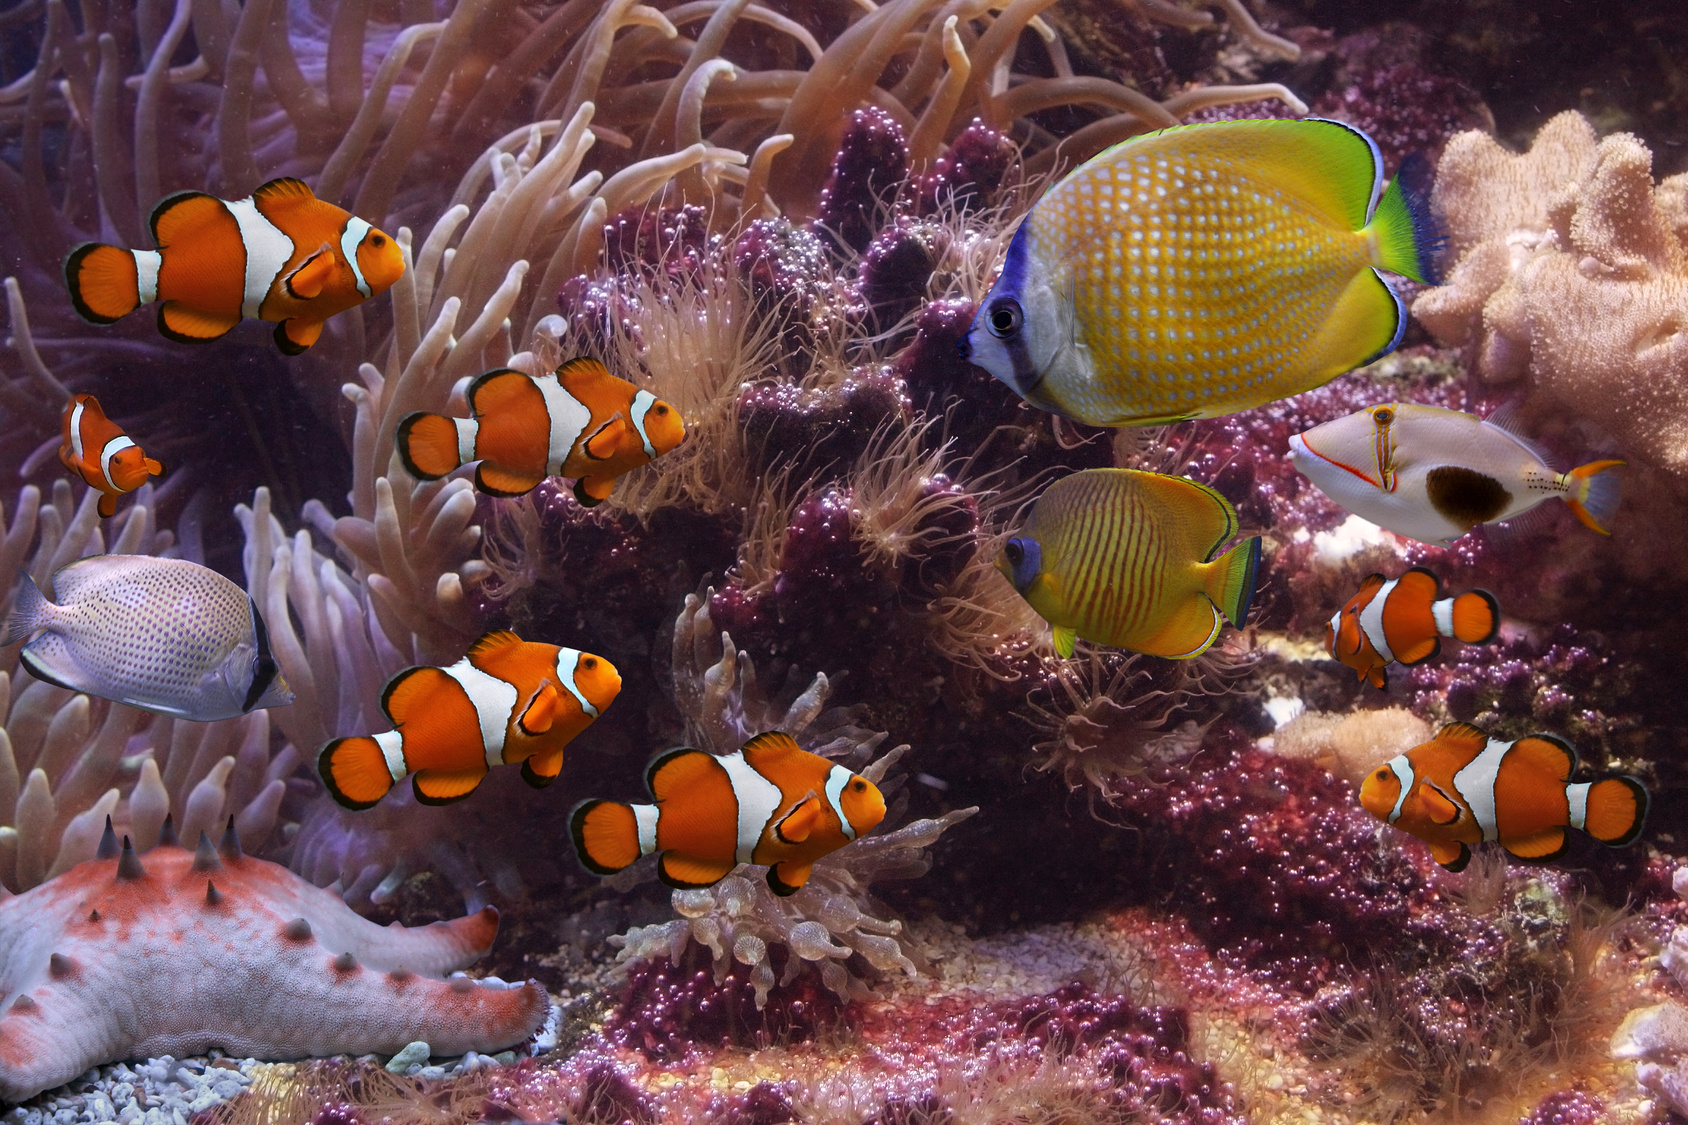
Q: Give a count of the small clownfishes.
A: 2